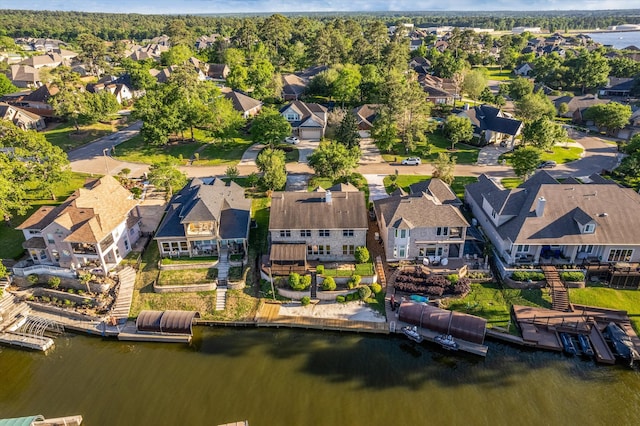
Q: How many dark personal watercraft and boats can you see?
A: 5